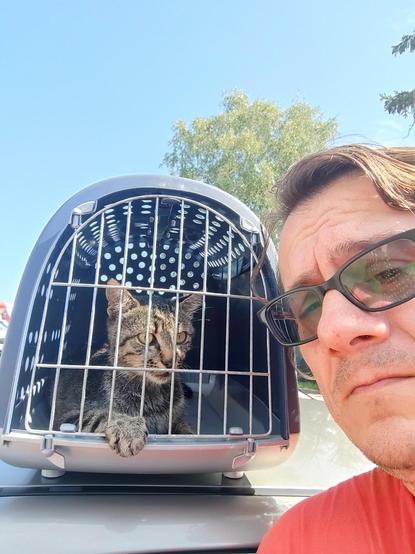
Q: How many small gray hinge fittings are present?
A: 4